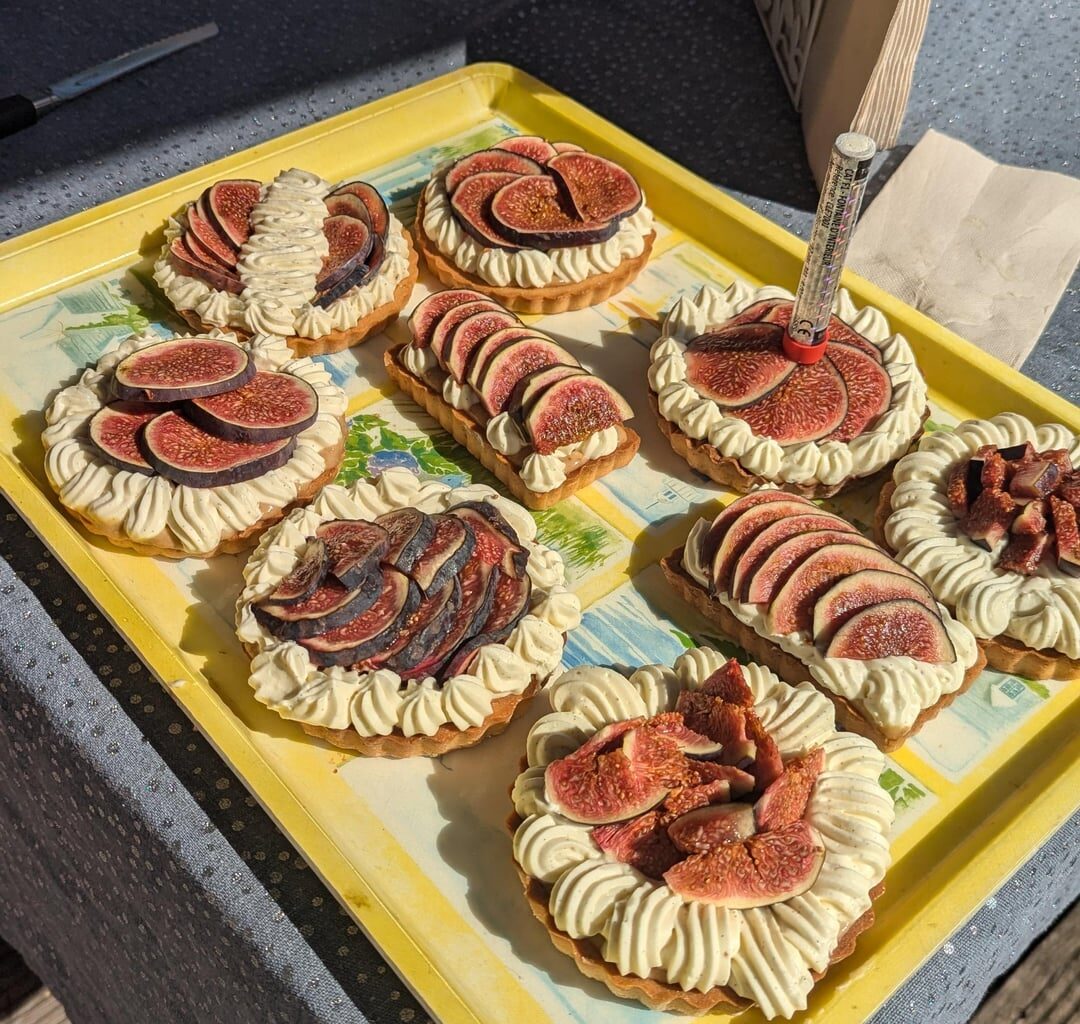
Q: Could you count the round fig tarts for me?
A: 7